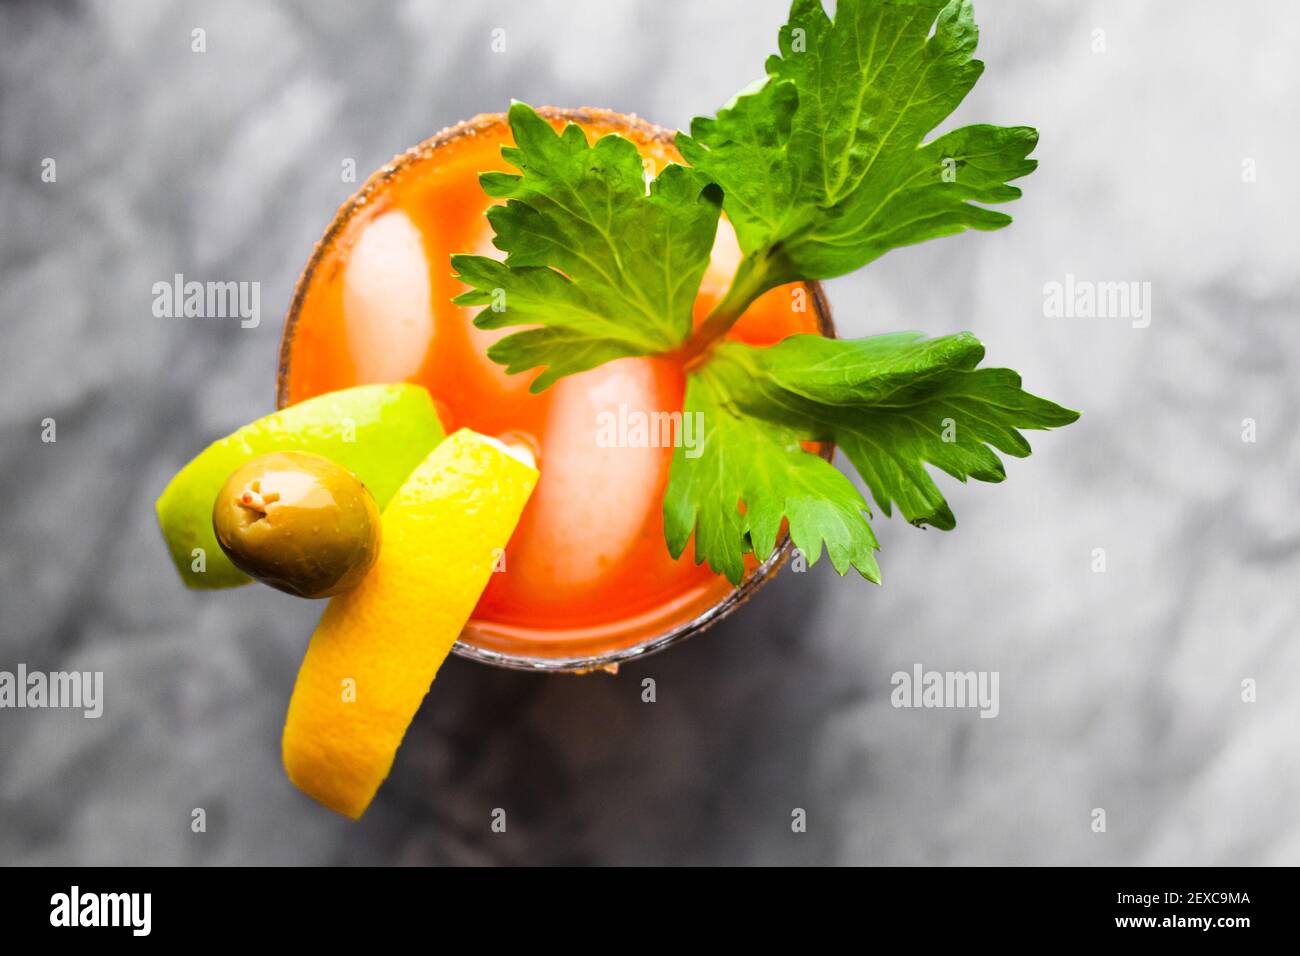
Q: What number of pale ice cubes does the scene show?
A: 4